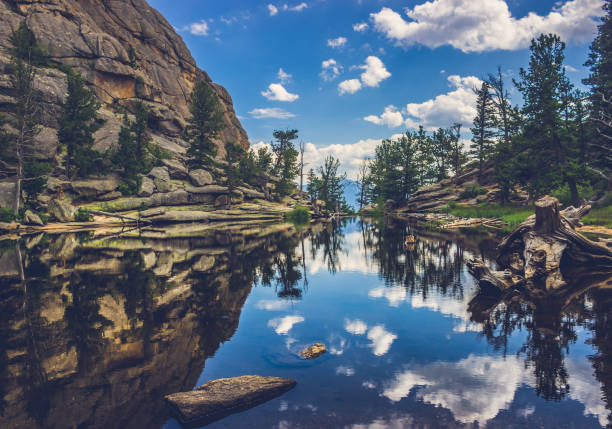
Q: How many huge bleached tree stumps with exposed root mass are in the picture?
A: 1